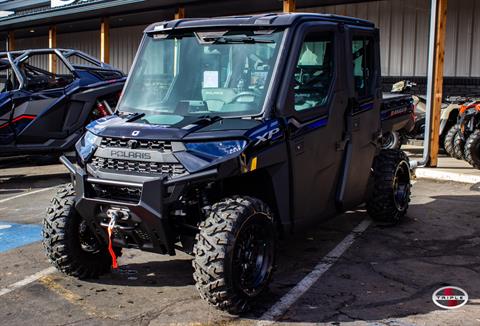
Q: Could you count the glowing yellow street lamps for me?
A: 0